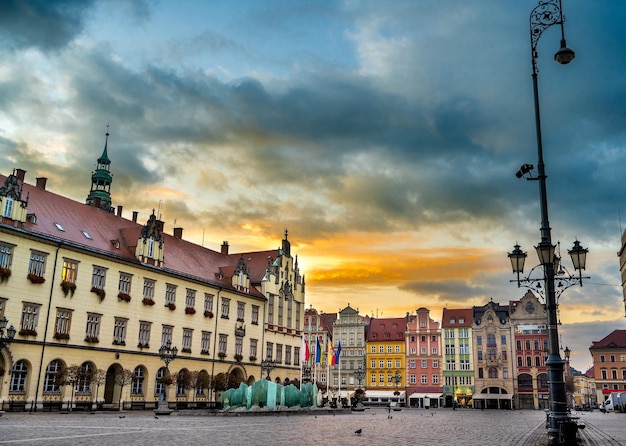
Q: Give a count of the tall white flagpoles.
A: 4